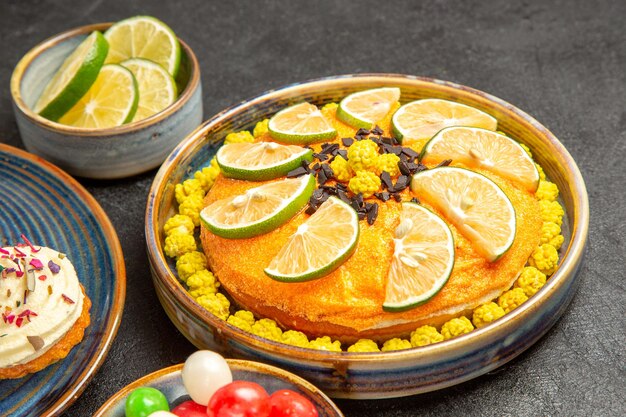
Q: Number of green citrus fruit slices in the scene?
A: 13